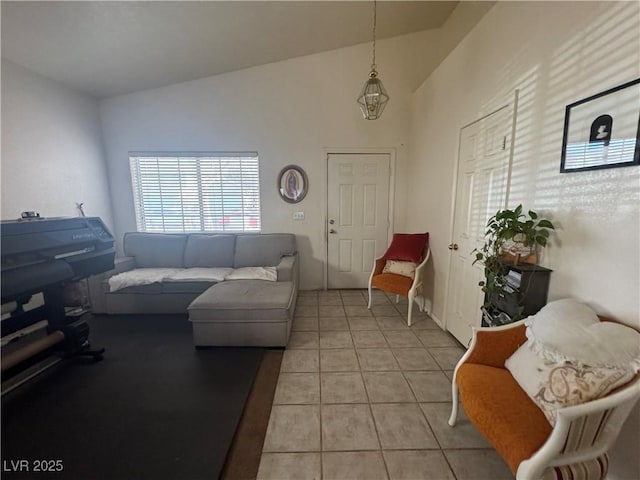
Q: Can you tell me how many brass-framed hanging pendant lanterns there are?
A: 1